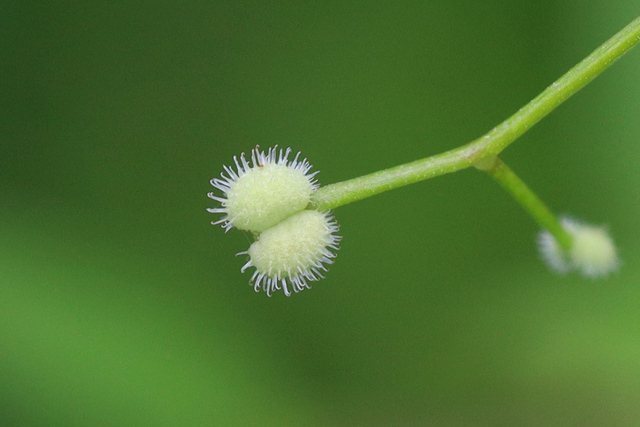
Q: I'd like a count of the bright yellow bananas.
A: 0